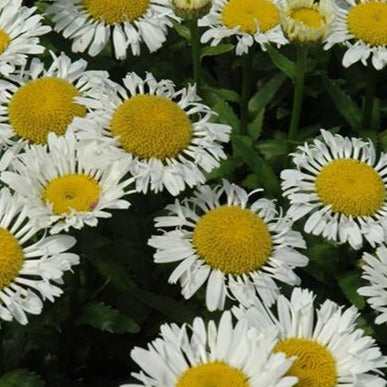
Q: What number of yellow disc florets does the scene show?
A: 13